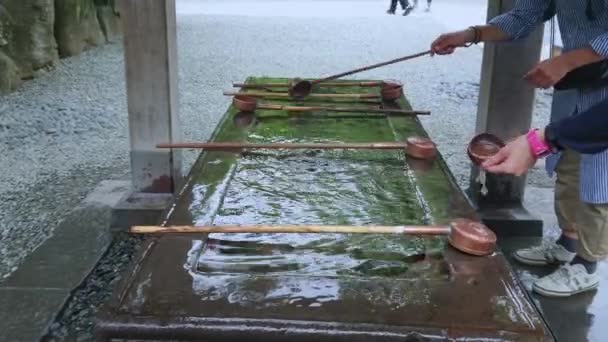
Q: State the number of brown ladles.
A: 7